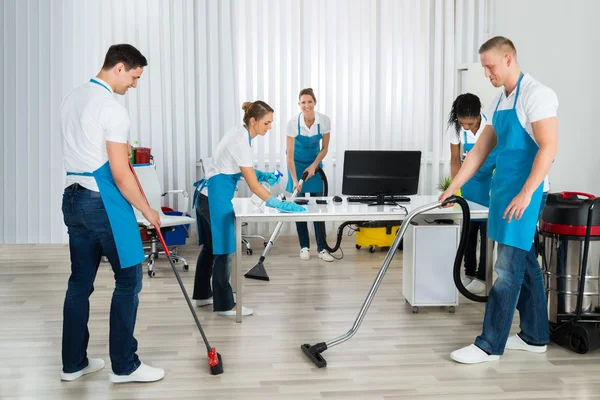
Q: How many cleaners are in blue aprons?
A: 5